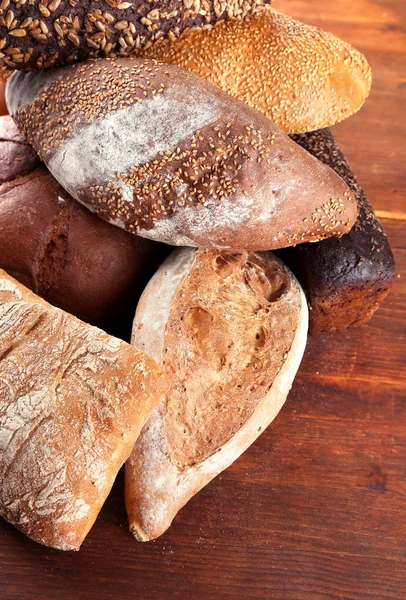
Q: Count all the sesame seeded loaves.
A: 2